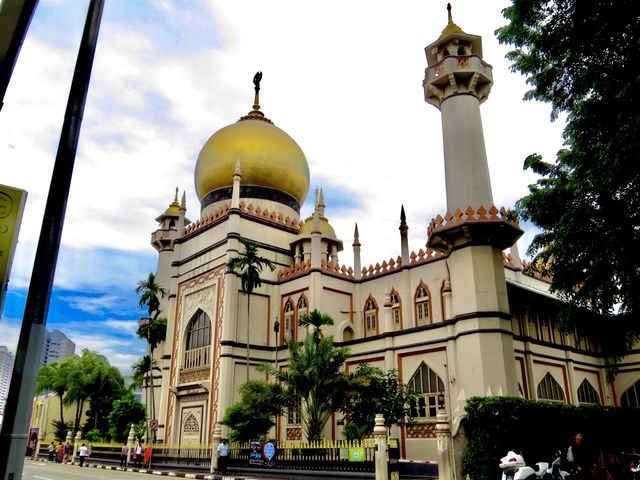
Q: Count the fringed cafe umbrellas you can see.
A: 0